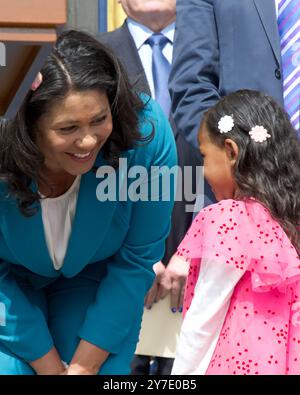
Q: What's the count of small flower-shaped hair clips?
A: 2